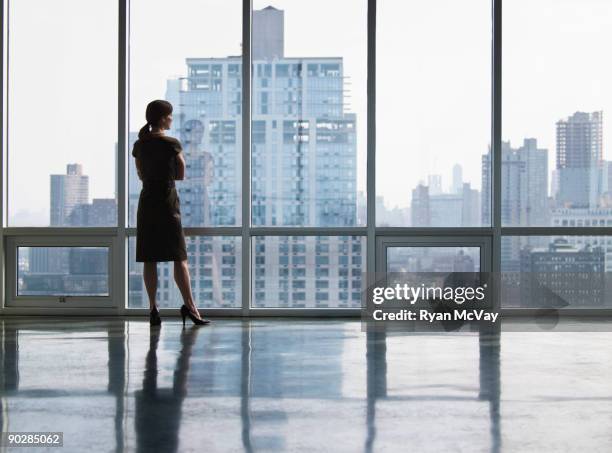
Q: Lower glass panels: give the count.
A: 5